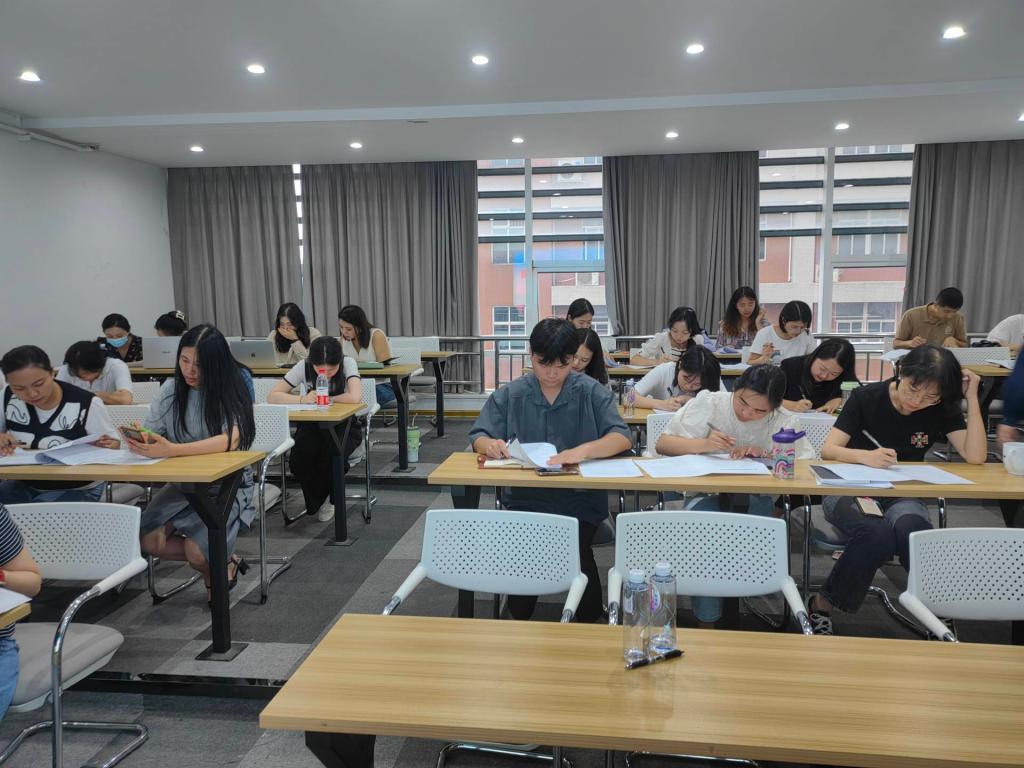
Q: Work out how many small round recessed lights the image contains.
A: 11